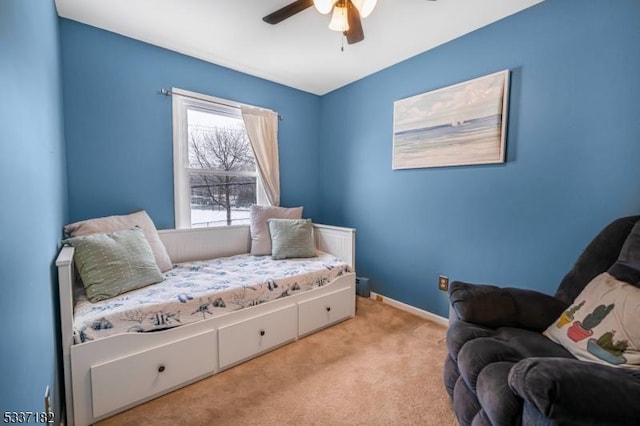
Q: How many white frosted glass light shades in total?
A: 3